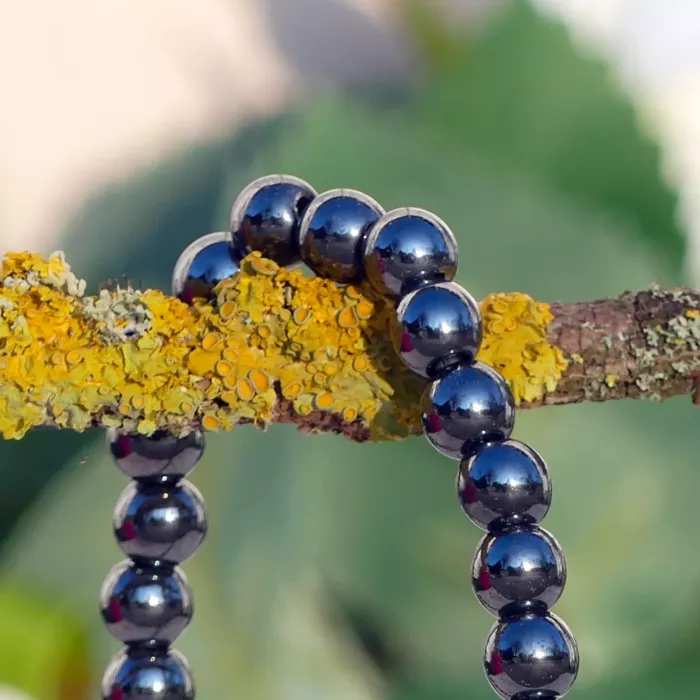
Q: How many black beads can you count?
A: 13